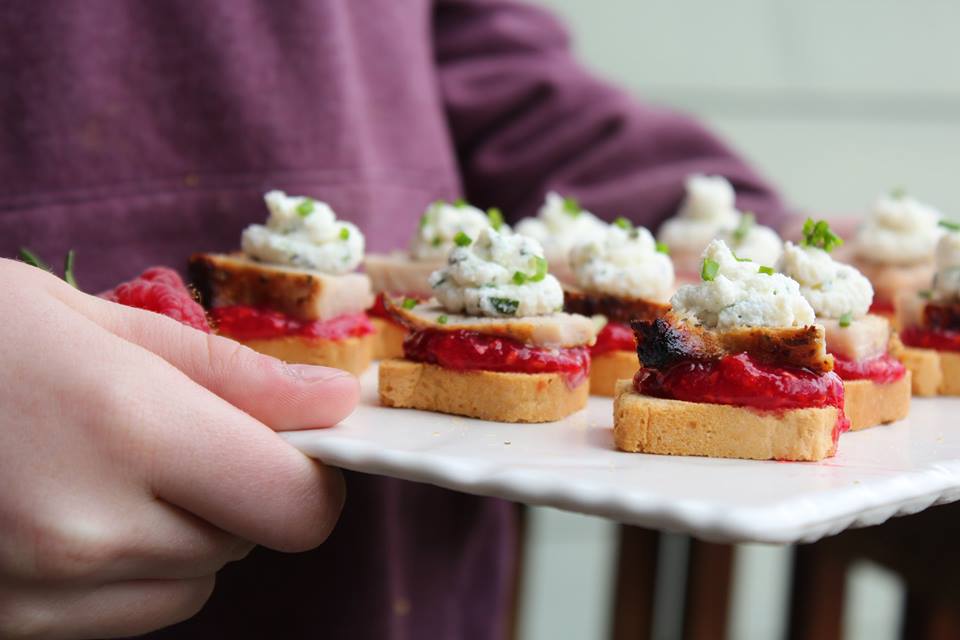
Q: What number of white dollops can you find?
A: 11